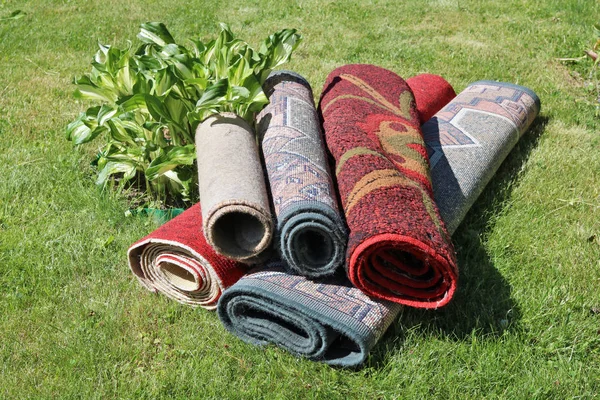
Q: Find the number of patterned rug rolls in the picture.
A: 3